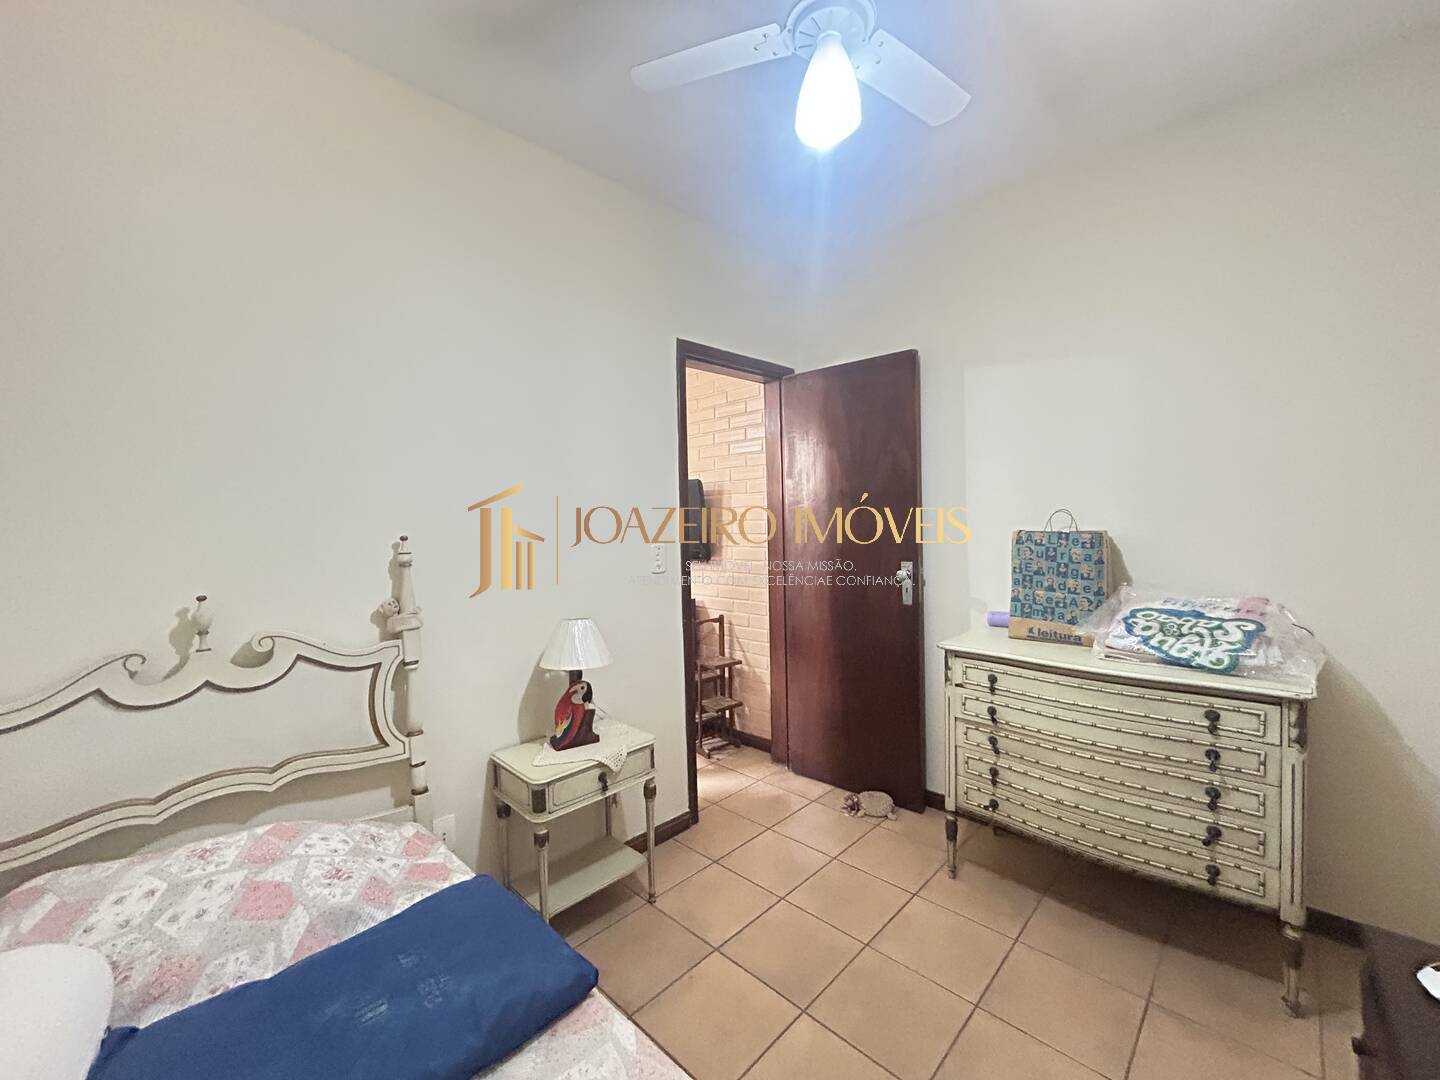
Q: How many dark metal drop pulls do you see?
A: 11